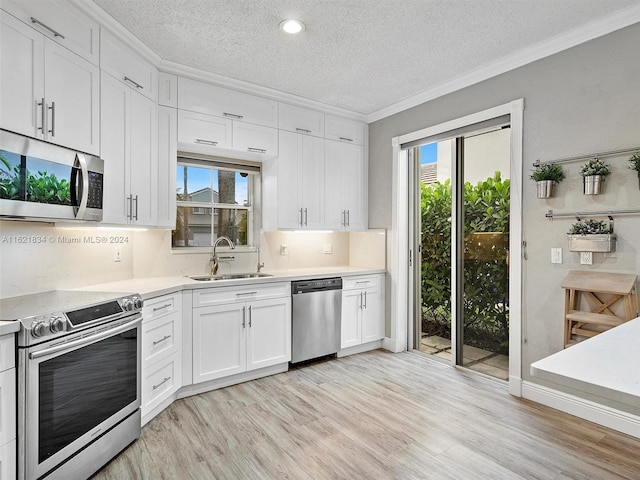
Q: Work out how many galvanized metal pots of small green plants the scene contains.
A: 4